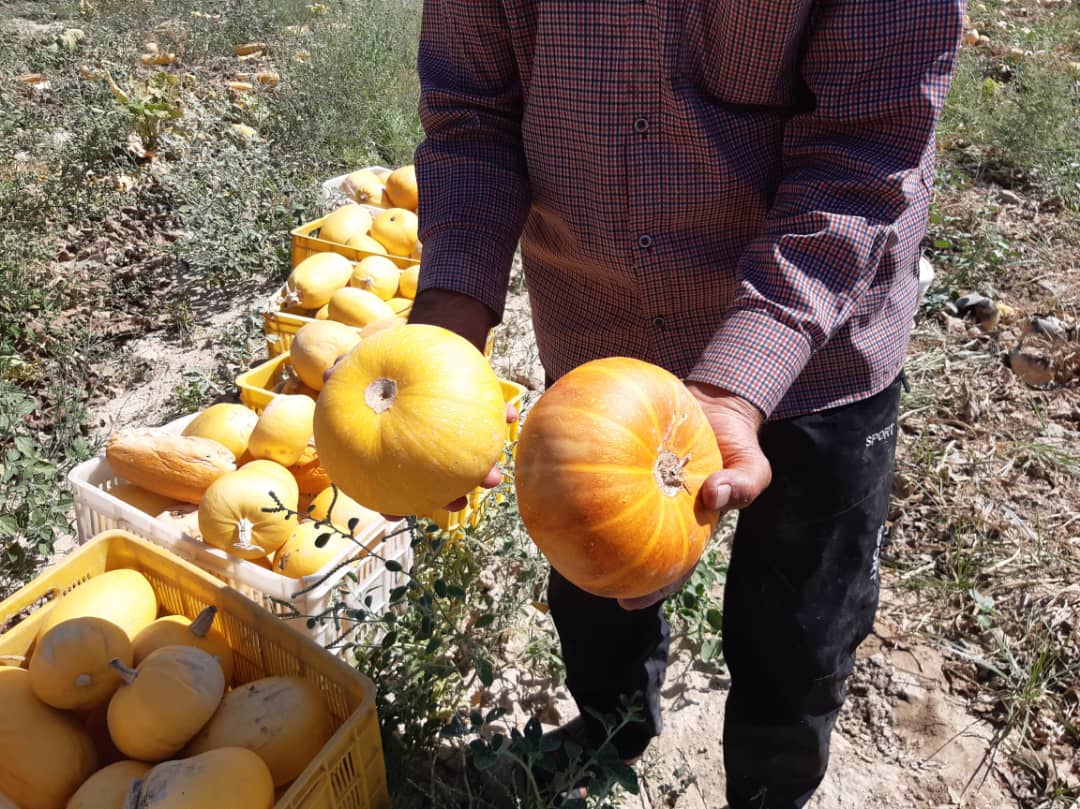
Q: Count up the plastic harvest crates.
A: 6